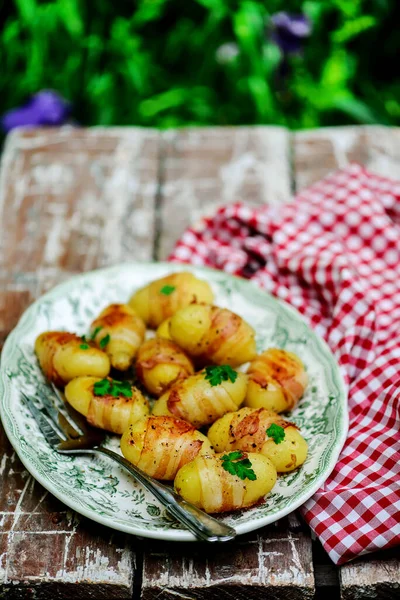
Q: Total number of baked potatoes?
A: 11